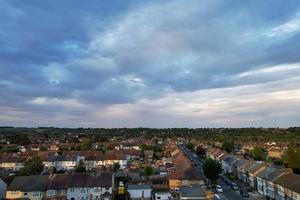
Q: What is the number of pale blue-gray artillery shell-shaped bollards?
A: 0